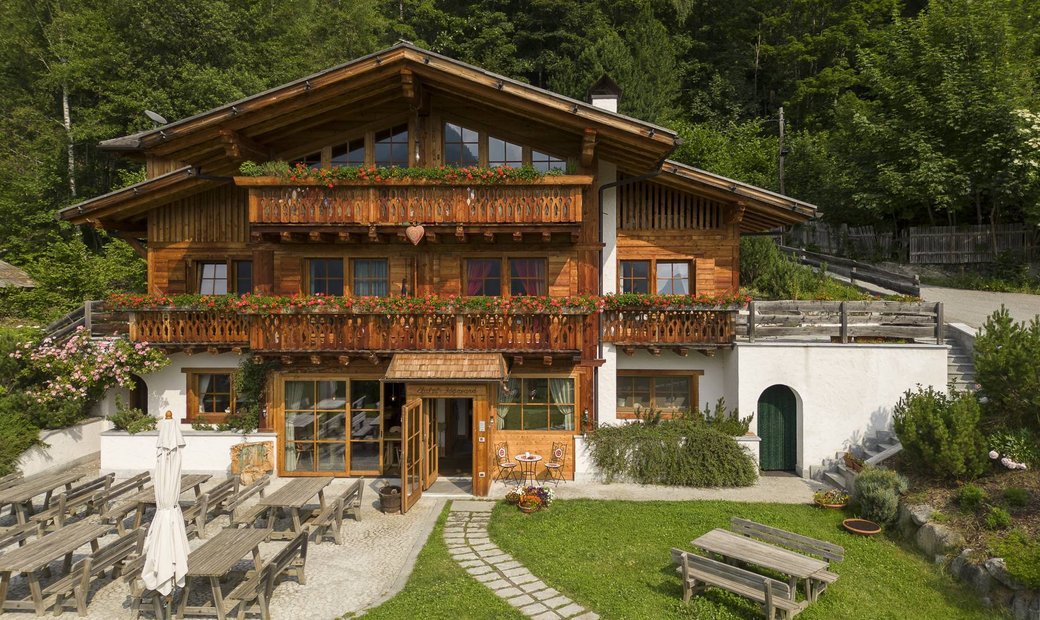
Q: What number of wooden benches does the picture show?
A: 12